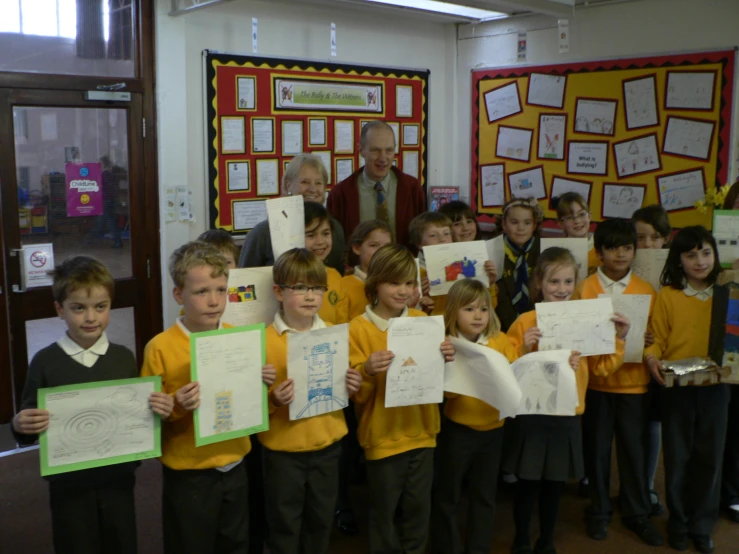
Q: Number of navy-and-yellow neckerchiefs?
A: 1